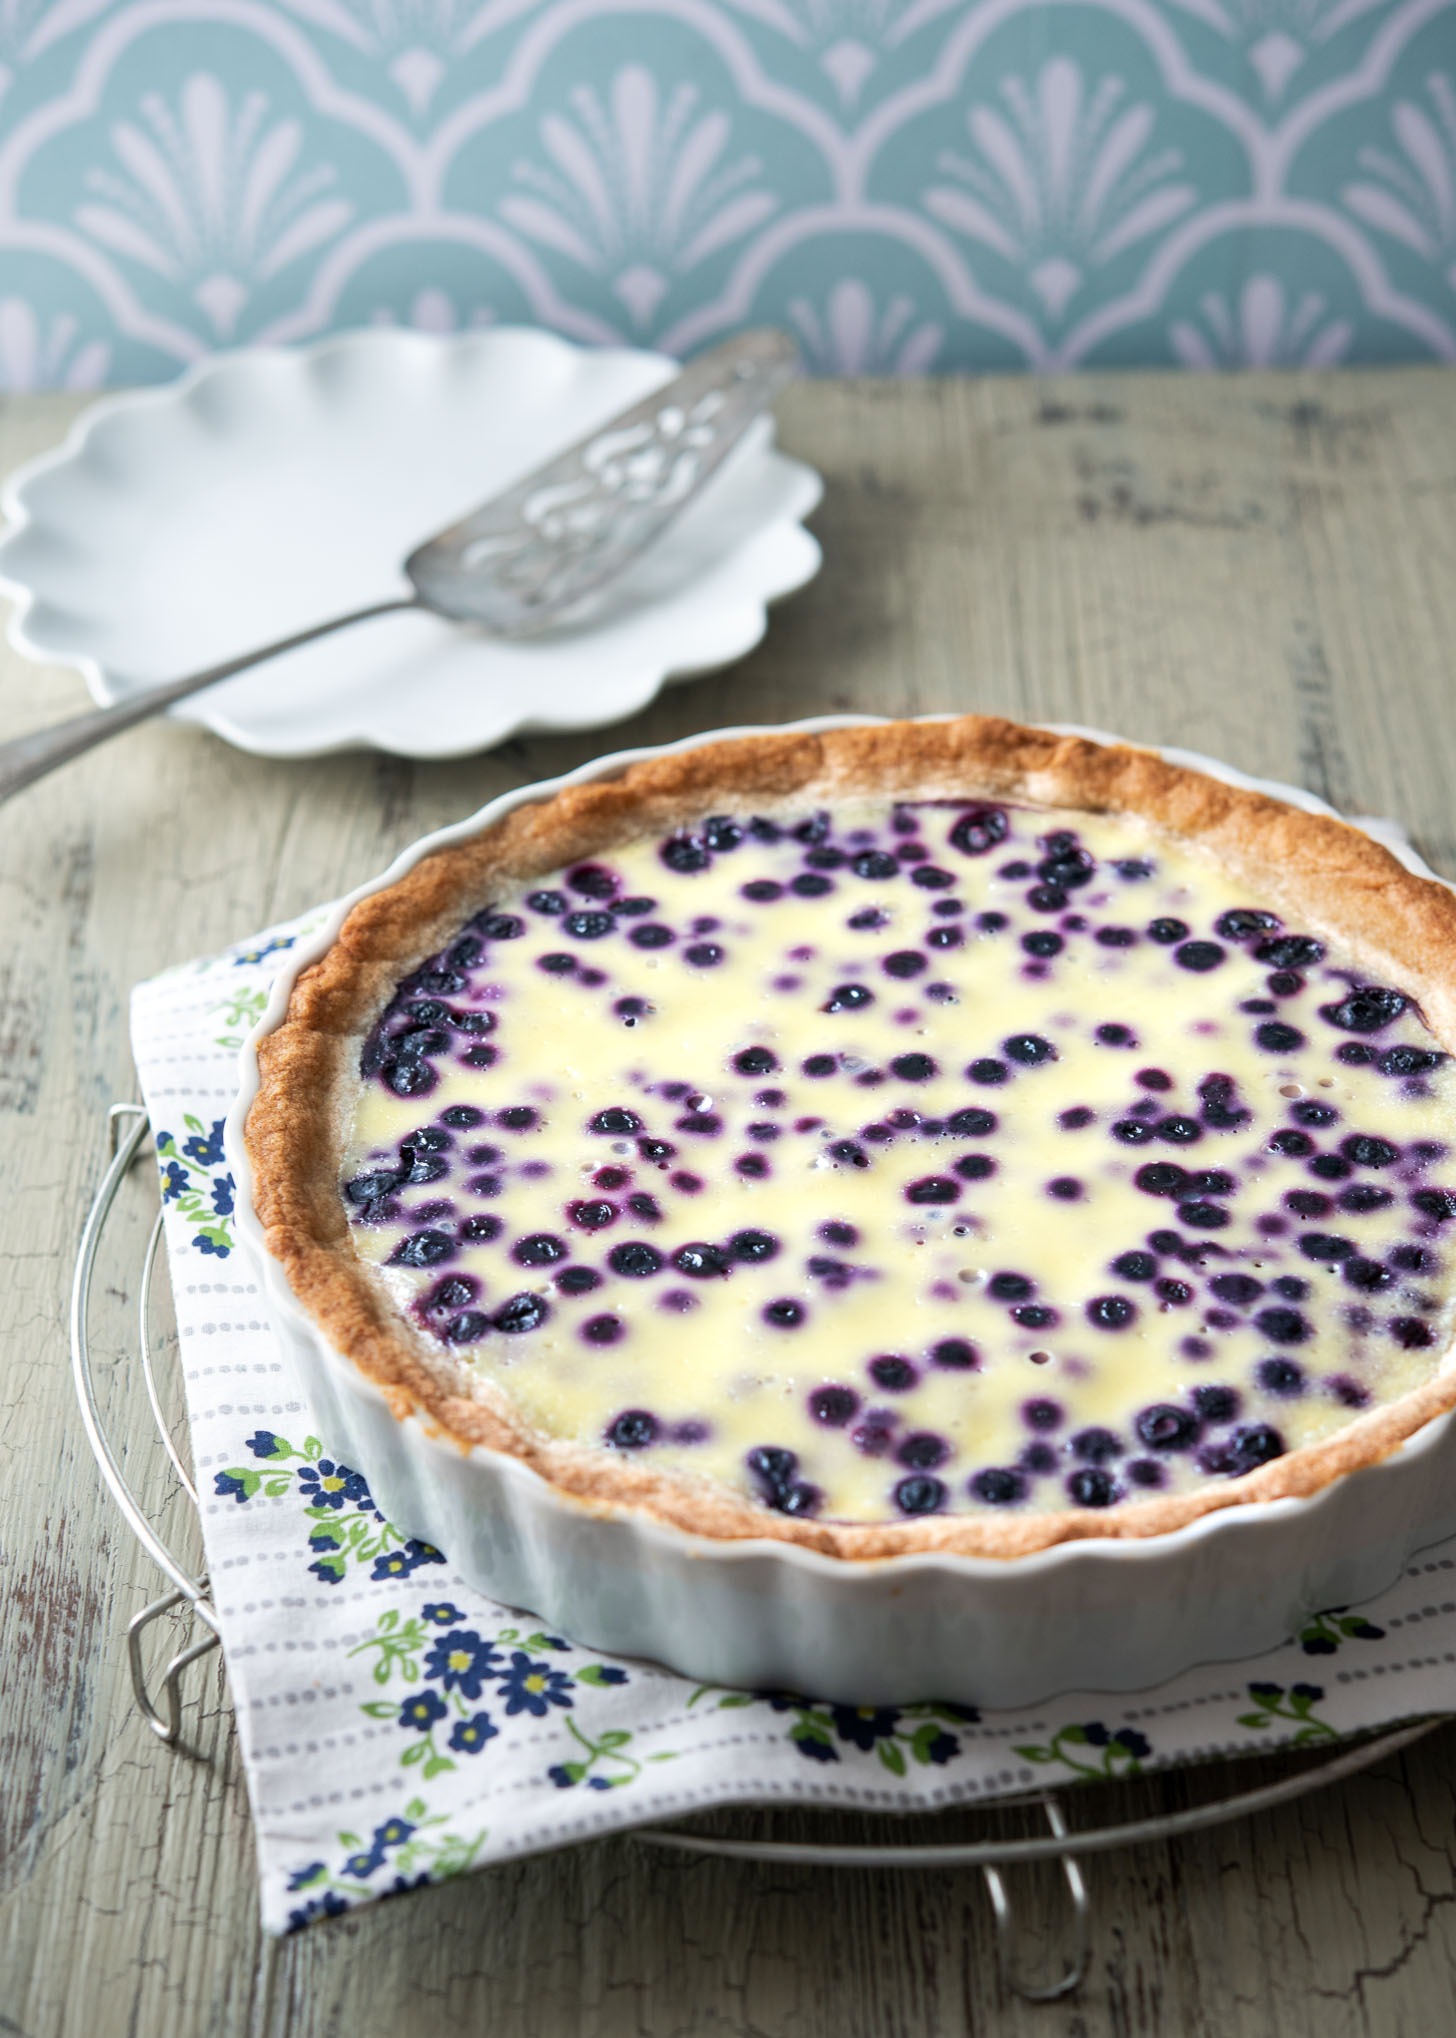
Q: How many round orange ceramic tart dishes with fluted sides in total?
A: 0